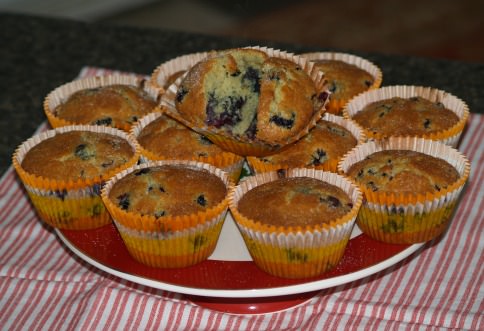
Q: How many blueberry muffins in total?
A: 11